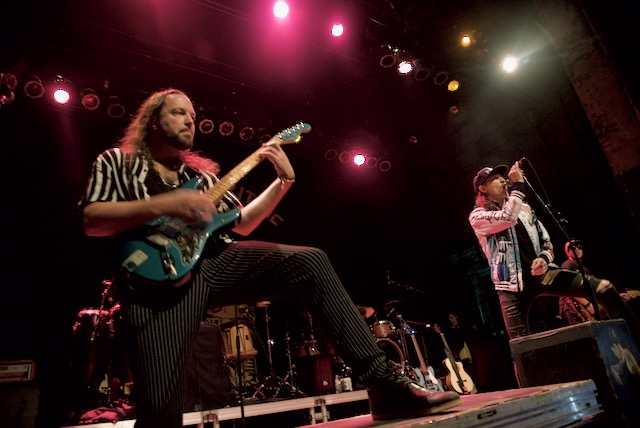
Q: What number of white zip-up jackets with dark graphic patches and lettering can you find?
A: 1